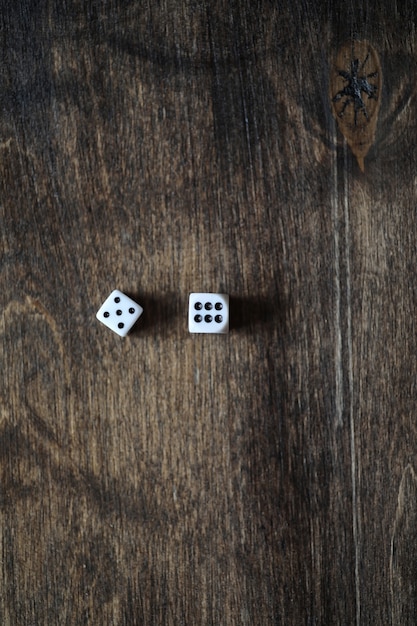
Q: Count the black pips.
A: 11